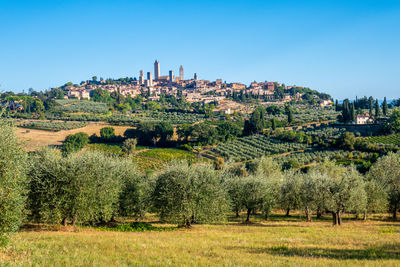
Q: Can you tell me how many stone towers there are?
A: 6